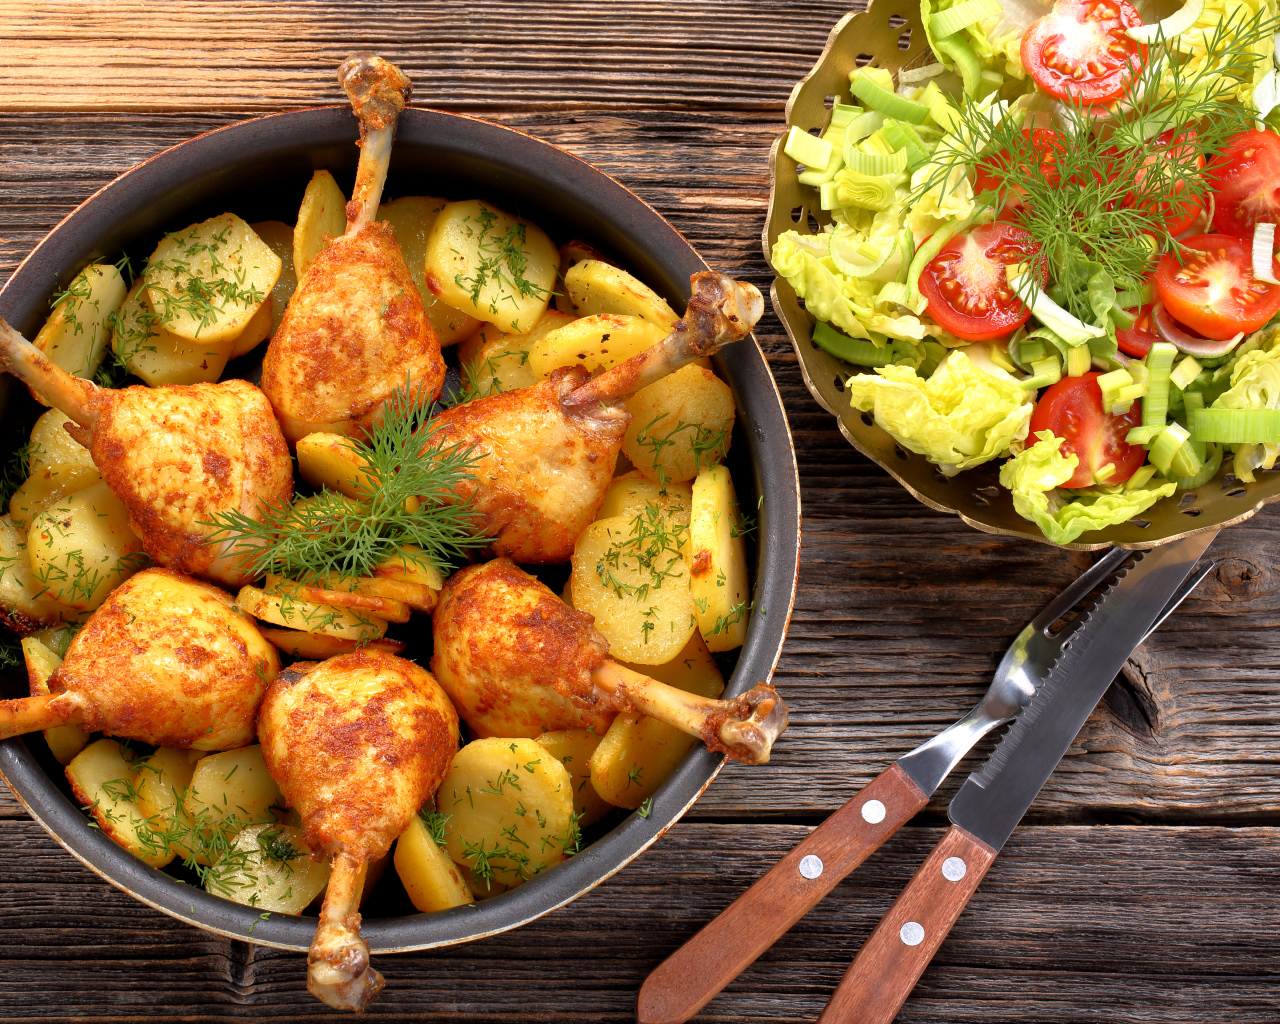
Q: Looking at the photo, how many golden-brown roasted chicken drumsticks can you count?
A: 6